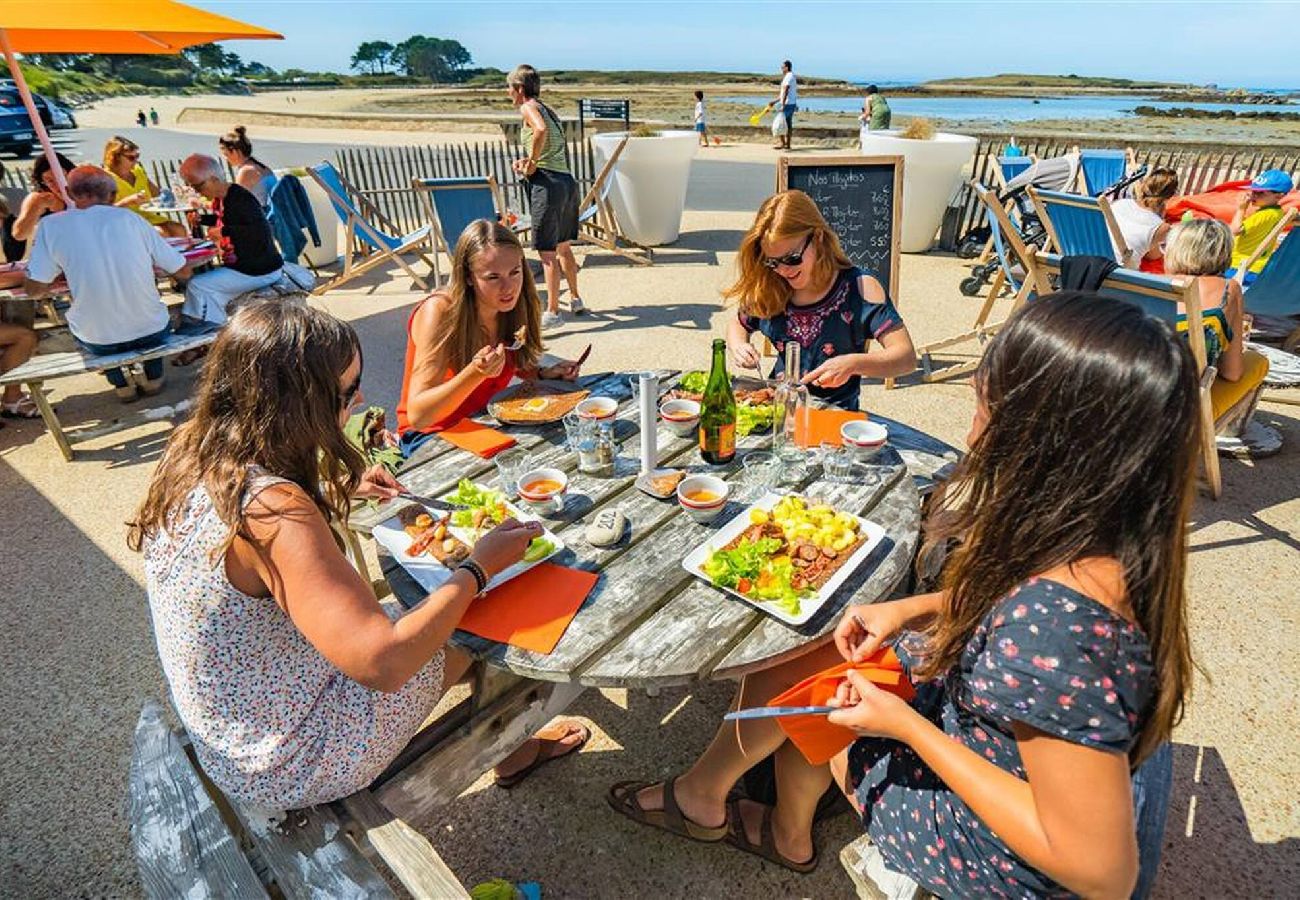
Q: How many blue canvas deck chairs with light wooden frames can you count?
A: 9